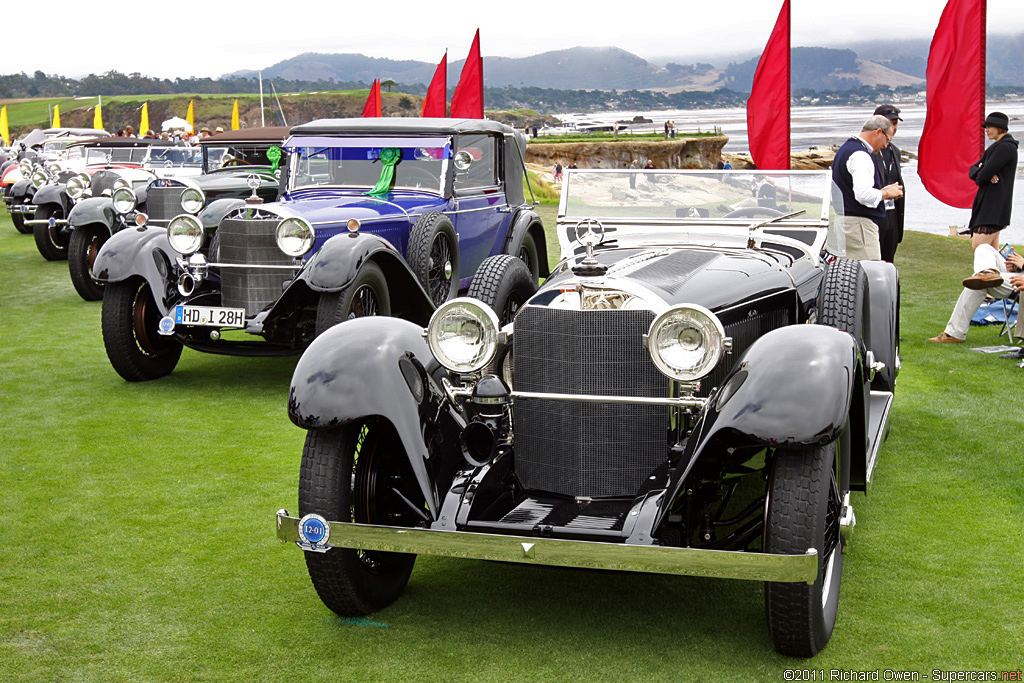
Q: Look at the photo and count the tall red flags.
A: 5